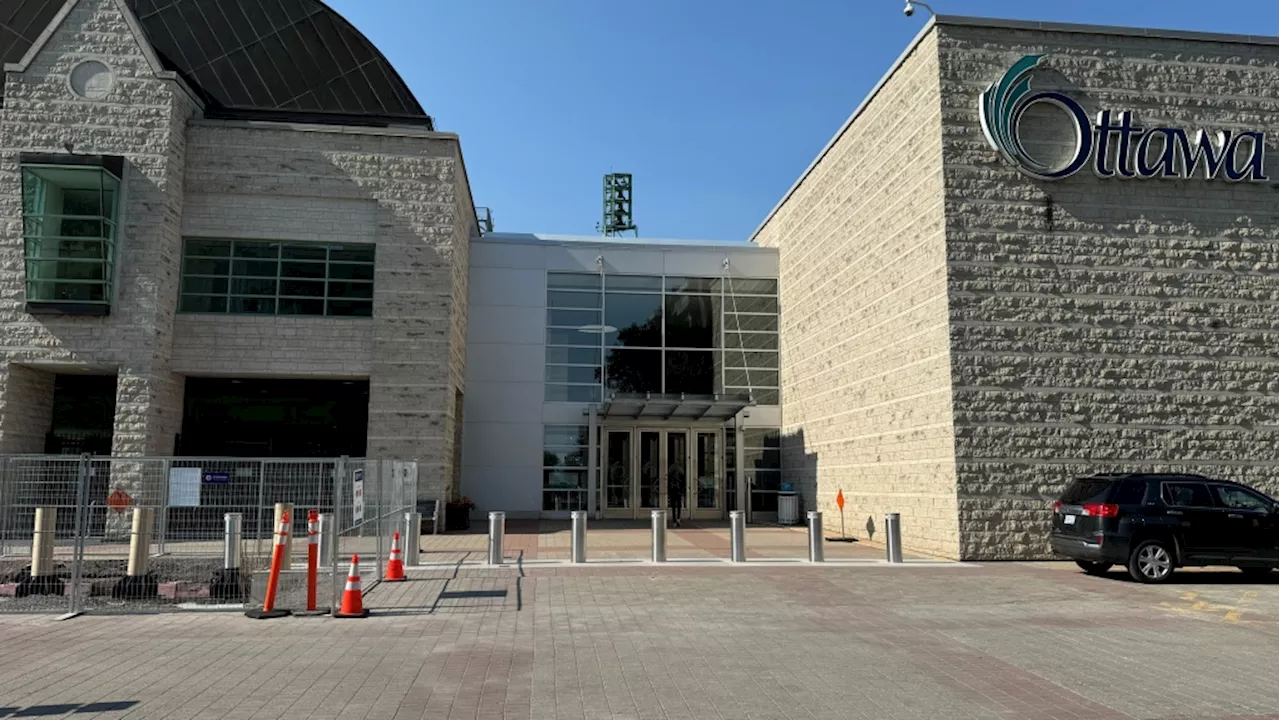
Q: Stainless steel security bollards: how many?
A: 9